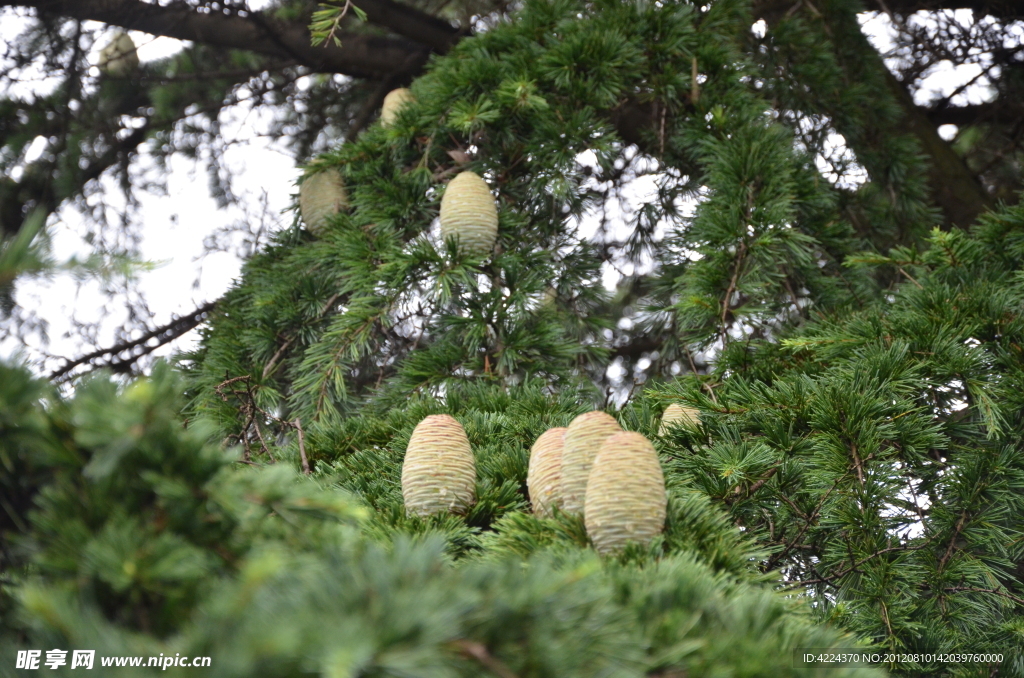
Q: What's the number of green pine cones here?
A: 9